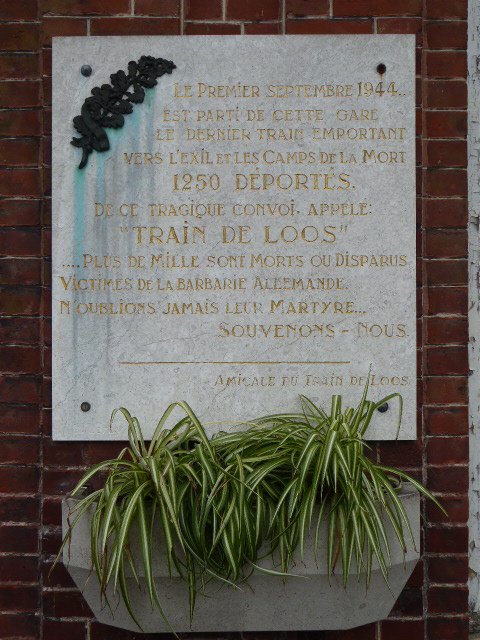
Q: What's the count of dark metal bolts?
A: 4